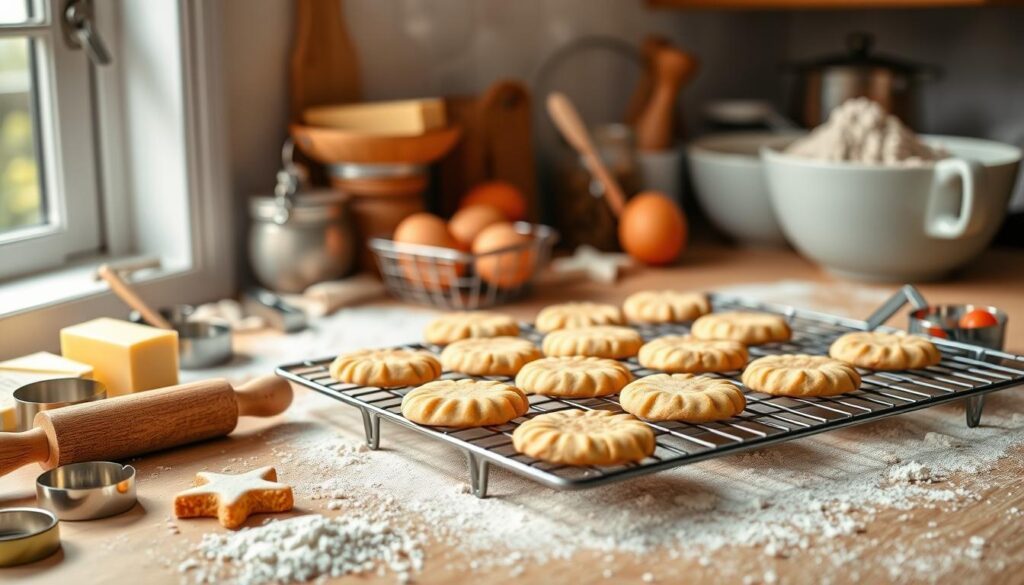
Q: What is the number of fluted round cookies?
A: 14